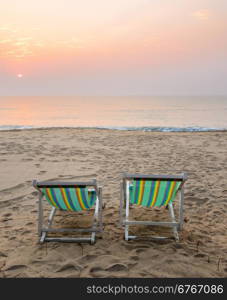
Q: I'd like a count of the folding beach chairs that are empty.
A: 2